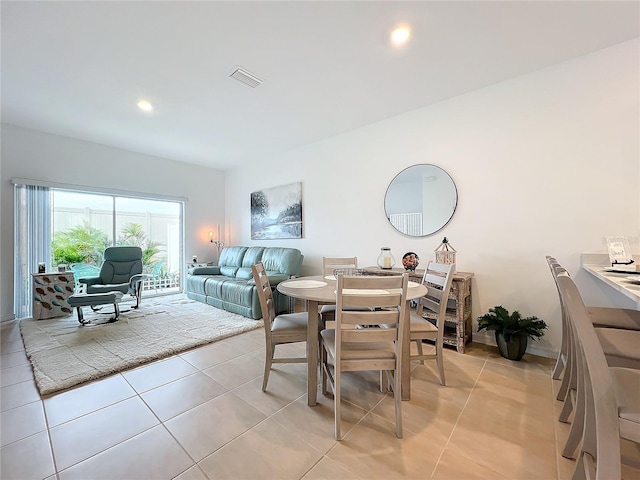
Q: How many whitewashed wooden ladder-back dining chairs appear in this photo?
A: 4